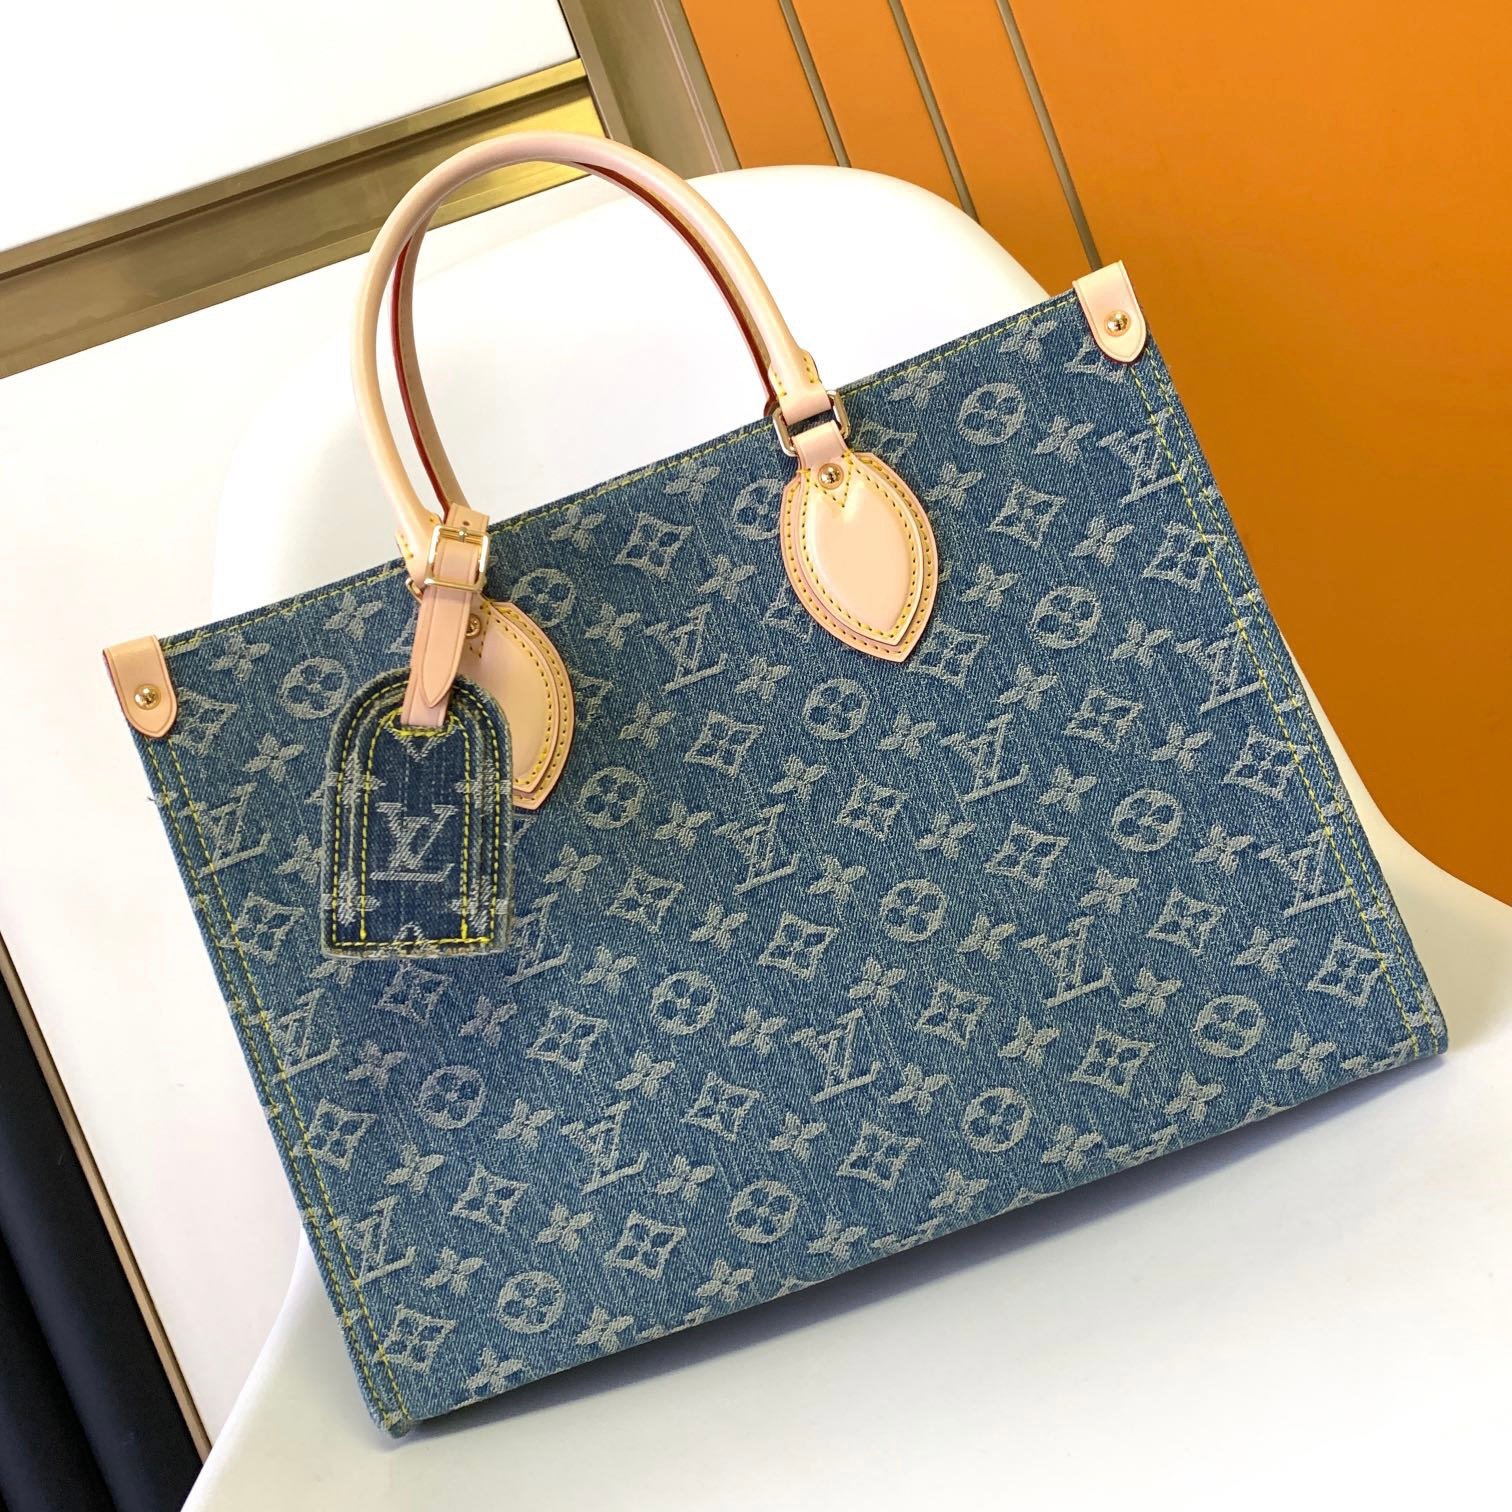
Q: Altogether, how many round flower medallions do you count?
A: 15